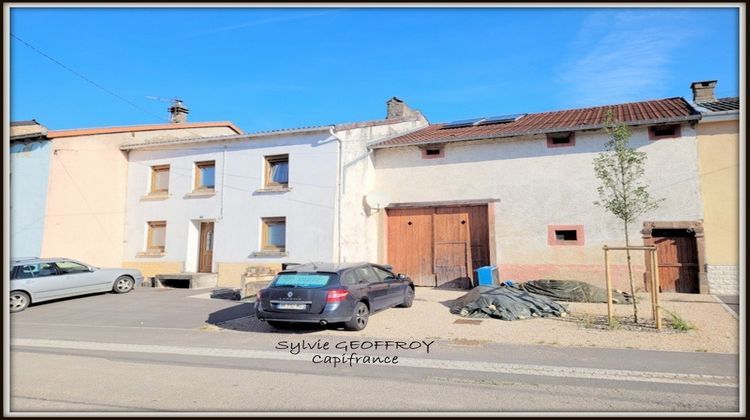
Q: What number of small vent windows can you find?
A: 4